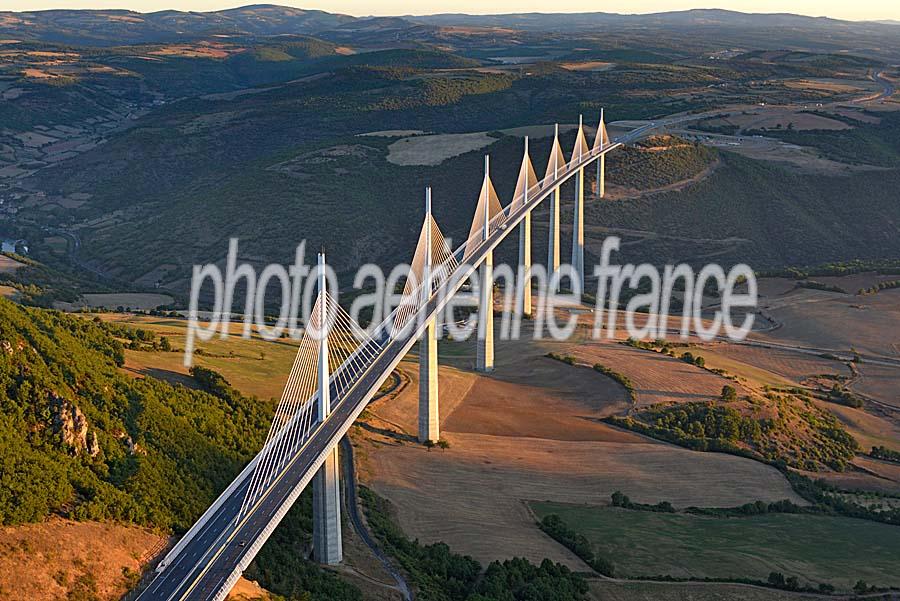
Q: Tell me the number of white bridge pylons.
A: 7